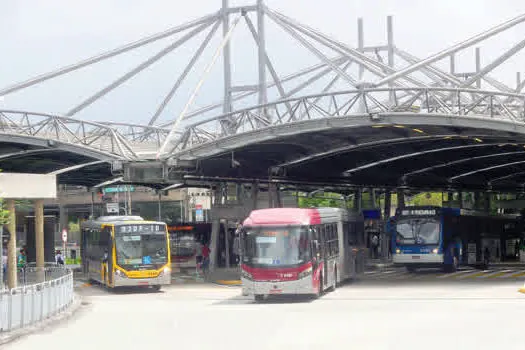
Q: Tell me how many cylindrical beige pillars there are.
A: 2